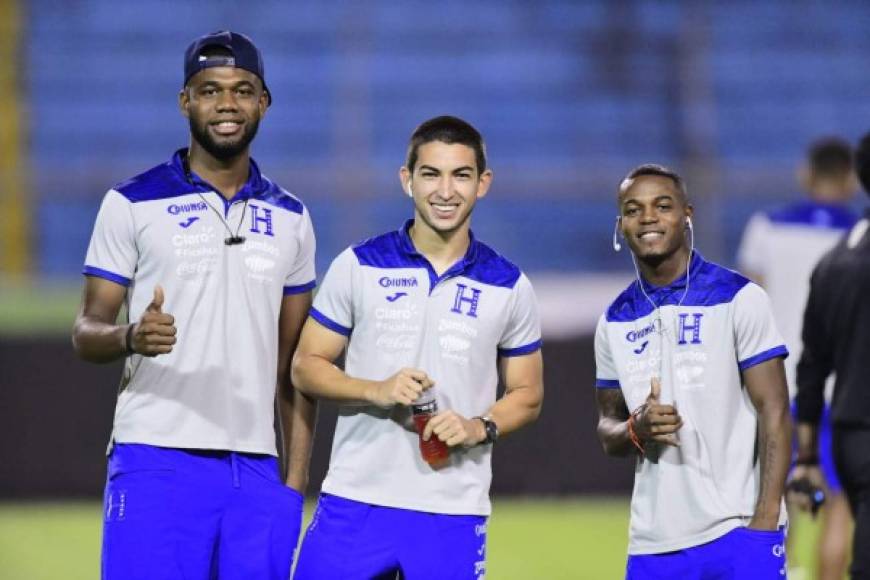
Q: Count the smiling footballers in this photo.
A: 3